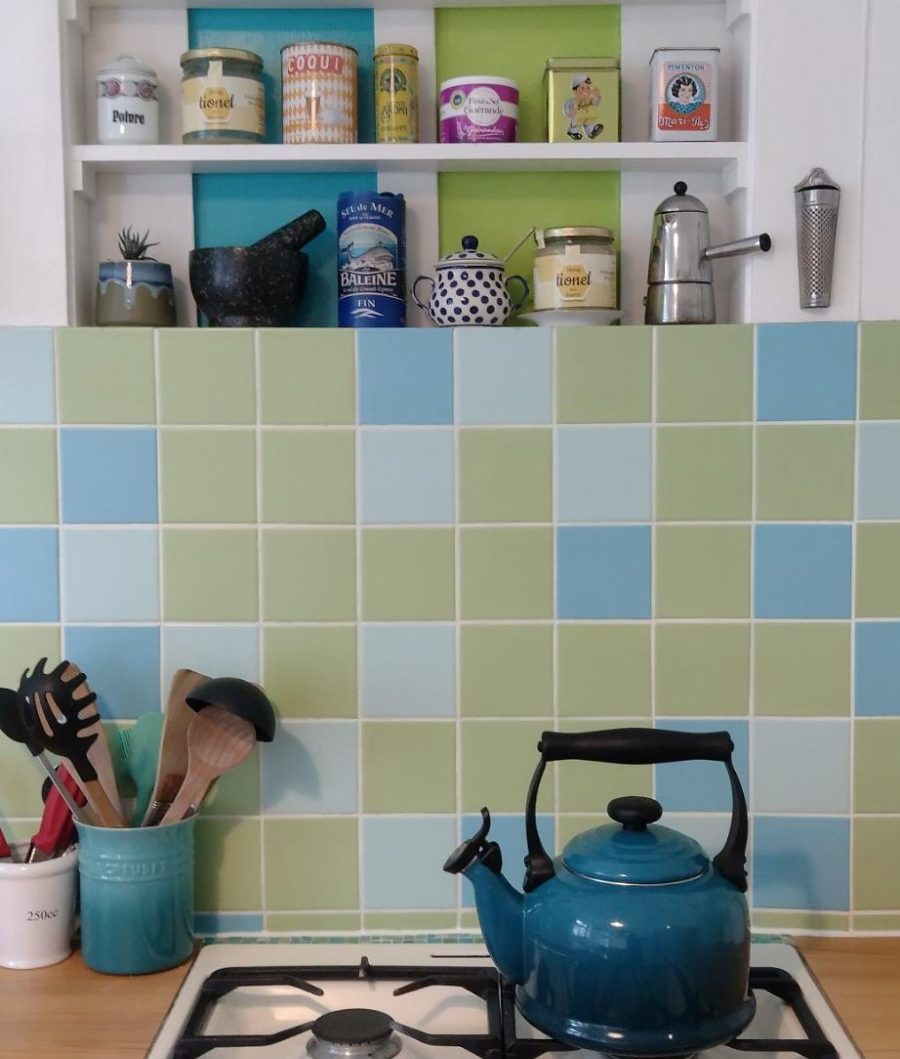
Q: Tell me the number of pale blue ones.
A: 12